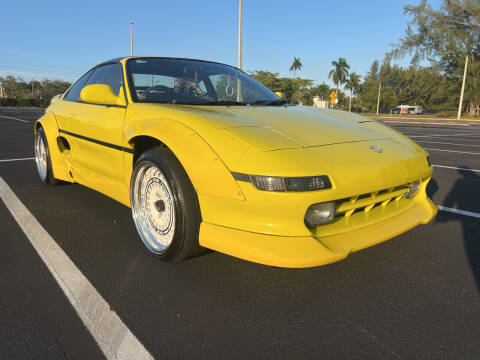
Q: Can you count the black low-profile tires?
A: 2